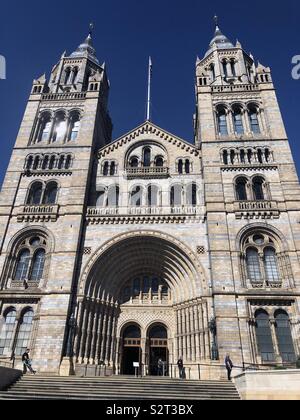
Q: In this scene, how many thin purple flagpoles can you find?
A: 0